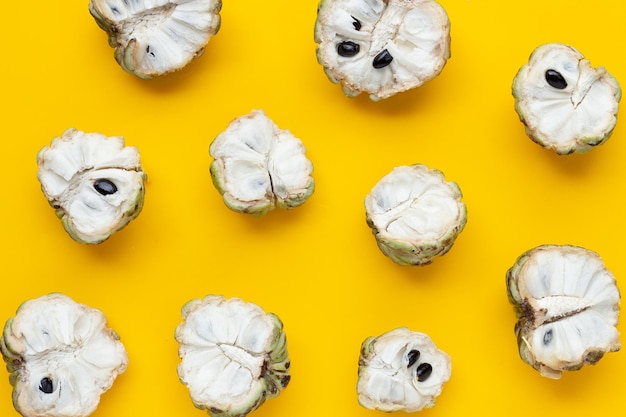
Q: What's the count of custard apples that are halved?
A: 10